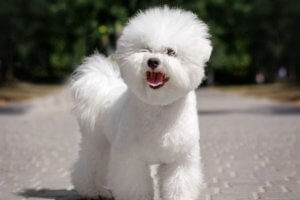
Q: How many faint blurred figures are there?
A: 2